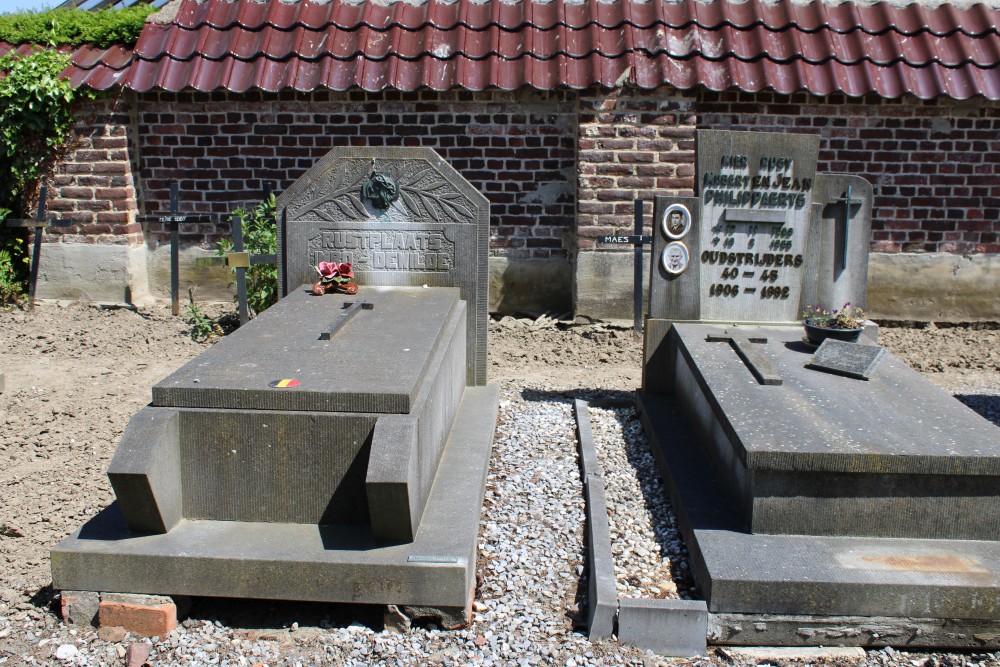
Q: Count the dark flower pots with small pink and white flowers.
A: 1